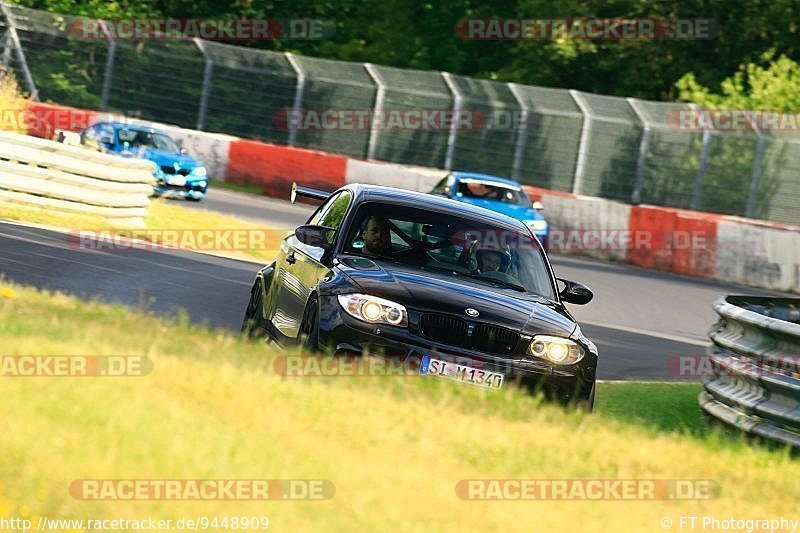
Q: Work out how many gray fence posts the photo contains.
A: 11